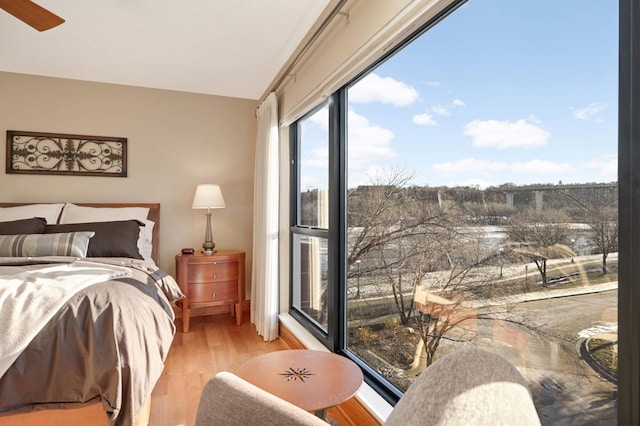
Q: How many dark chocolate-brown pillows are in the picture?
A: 2